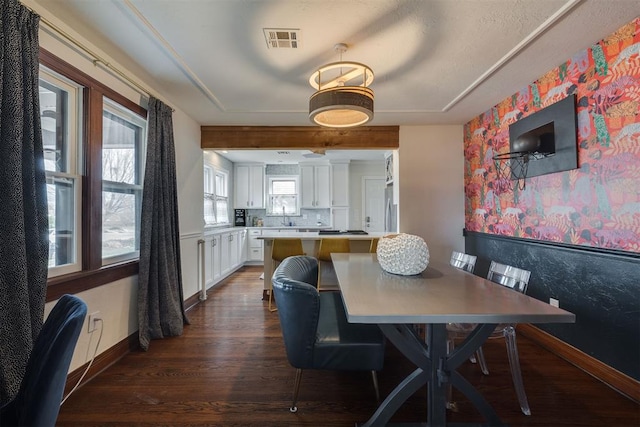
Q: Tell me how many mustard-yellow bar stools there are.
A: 3